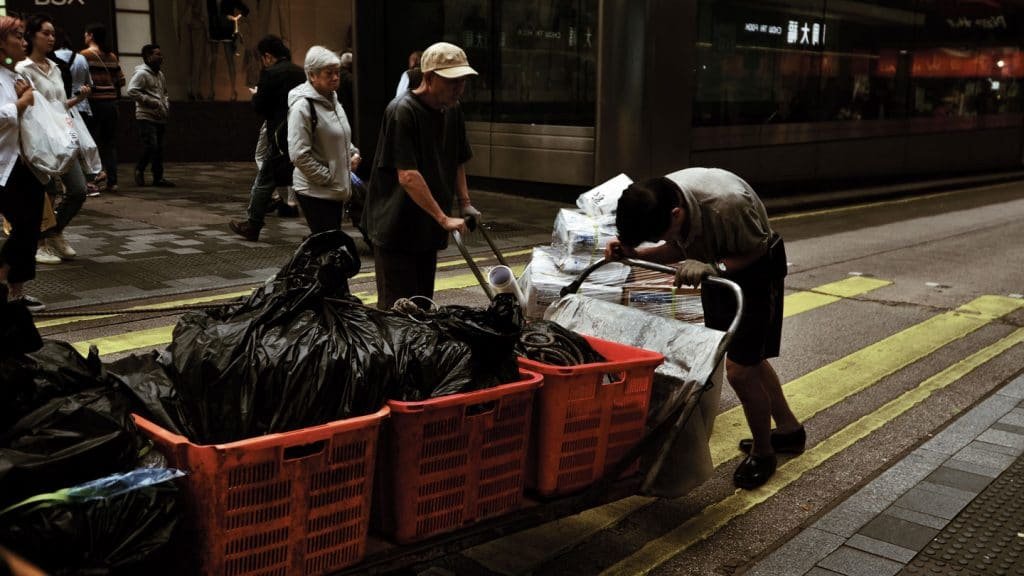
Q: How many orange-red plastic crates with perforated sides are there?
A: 3